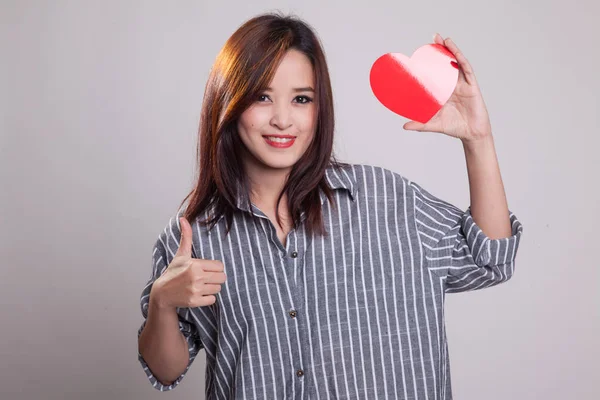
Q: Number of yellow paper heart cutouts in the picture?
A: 0